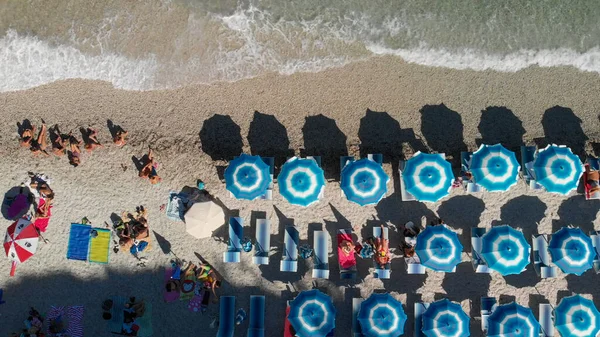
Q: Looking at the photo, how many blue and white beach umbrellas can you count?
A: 14